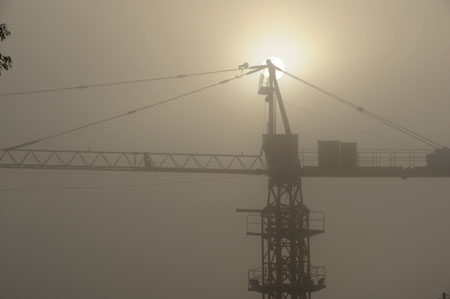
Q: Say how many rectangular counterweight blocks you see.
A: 2